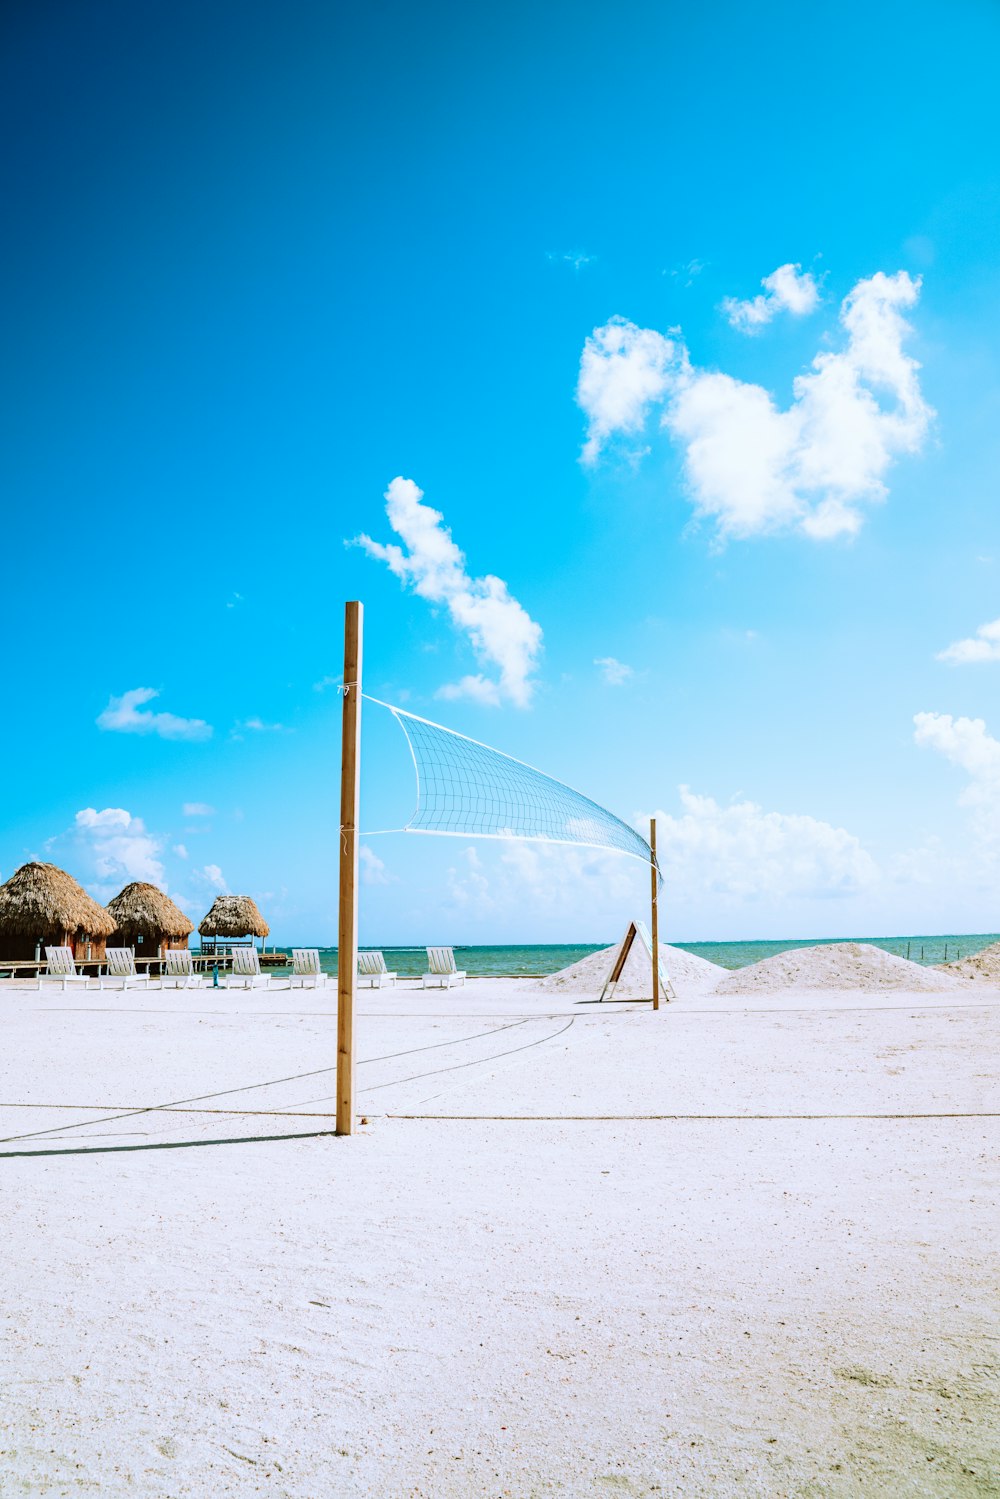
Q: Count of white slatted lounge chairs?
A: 7